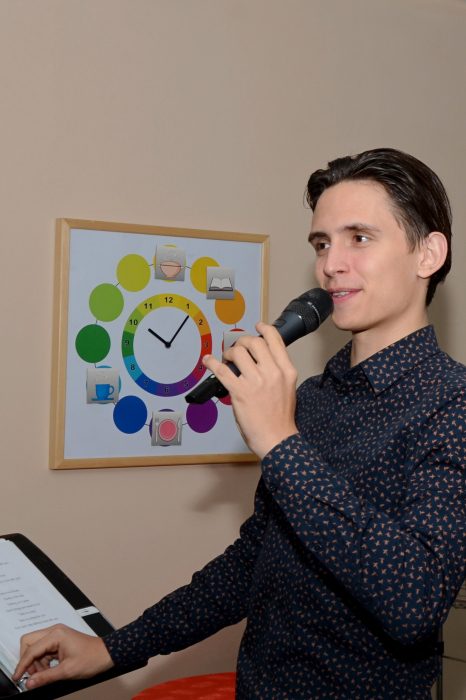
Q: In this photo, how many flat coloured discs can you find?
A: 12